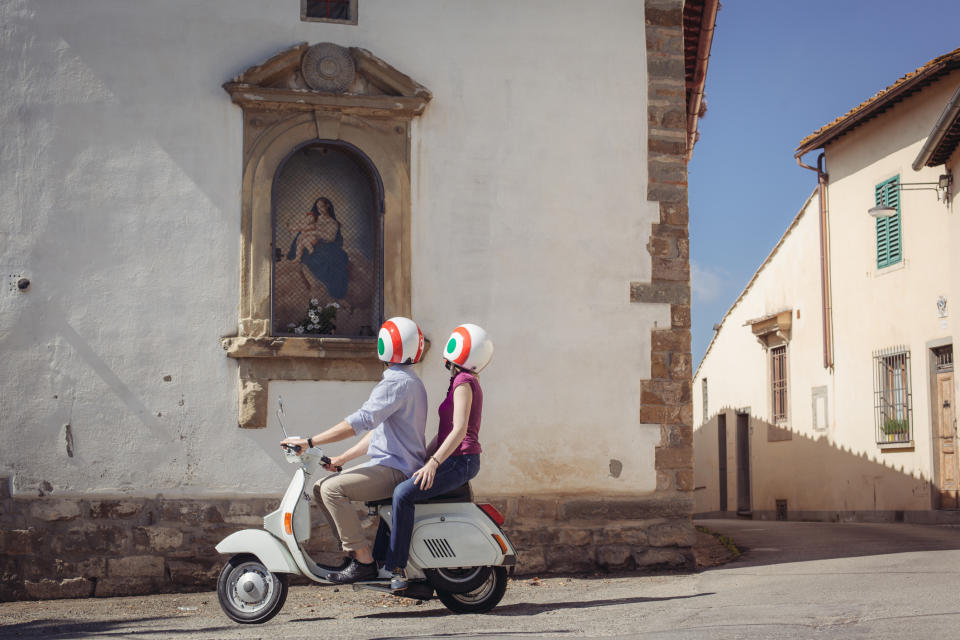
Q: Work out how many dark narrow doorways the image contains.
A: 2